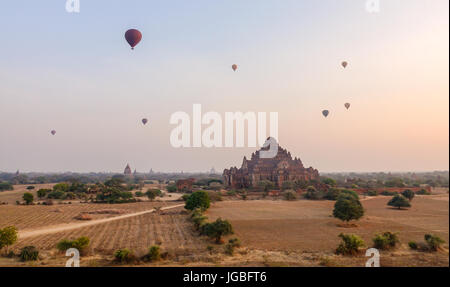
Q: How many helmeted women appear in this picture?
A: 0